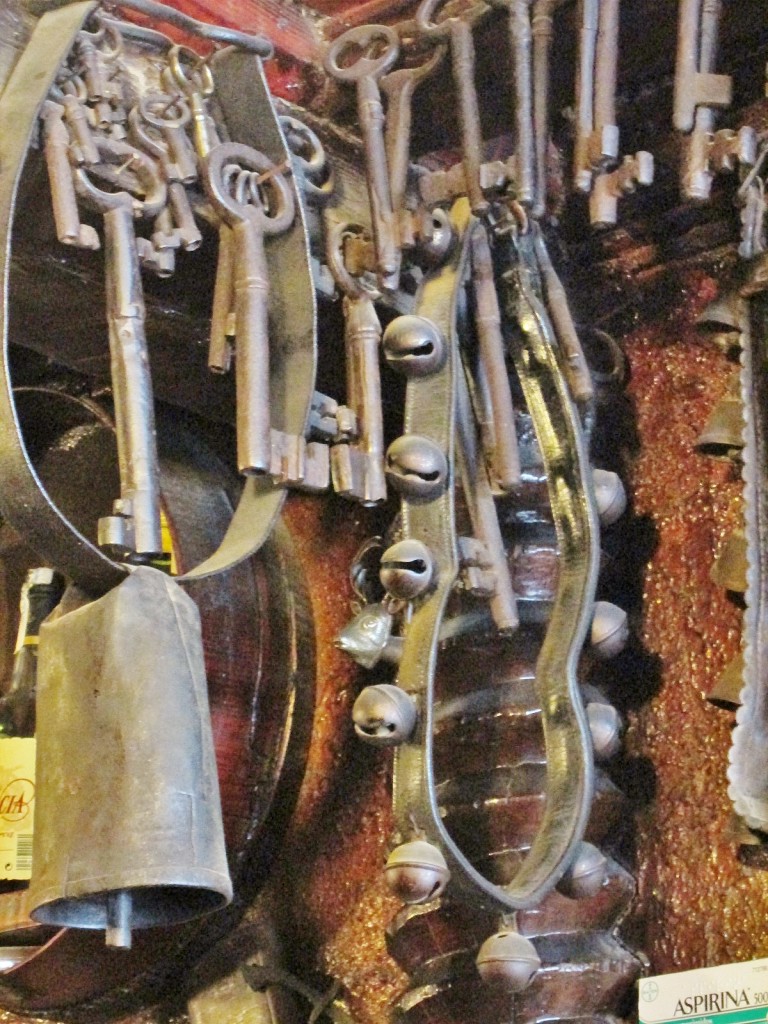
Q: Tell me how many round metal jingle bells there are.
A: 11